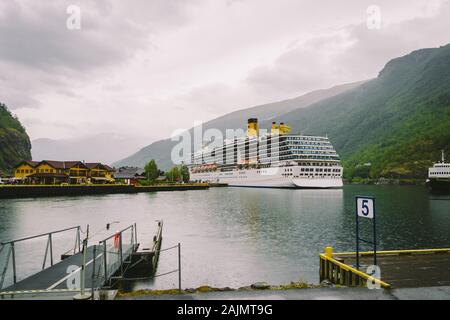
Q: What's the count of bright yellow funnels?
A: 3